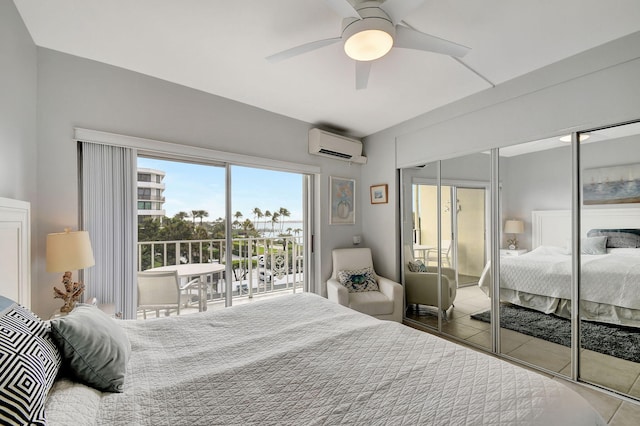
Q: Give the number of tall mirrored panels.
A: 4